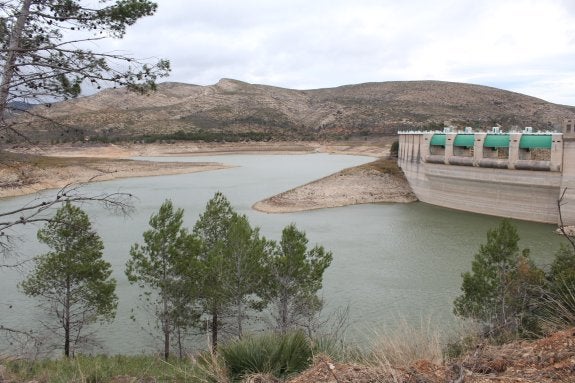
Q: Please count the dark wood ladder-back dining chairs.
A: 0